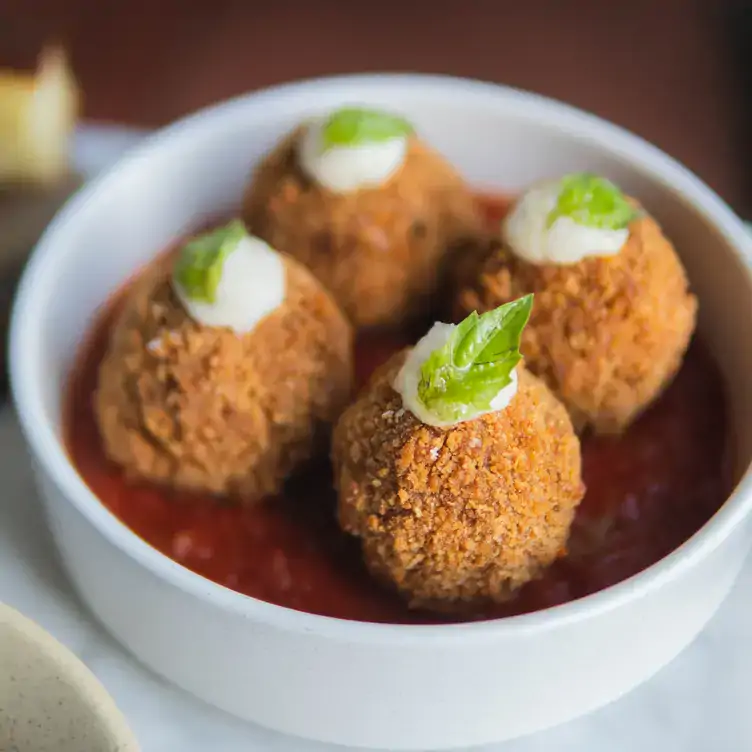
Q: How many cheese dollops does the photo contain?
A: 4